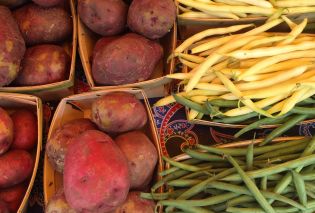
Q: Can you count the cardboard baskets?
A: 7